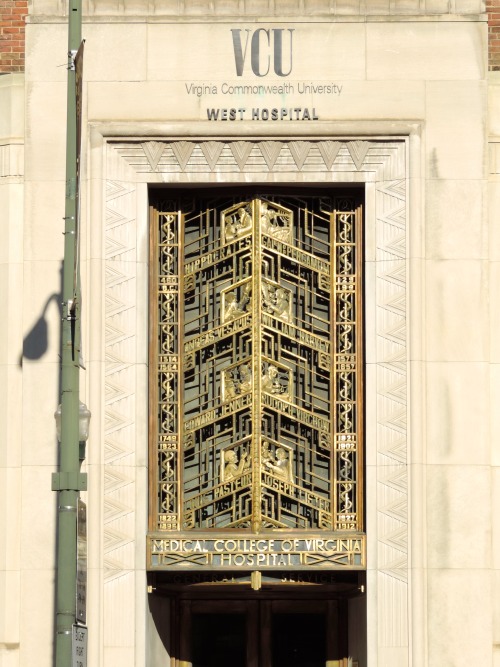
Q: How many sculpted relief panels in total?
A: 8